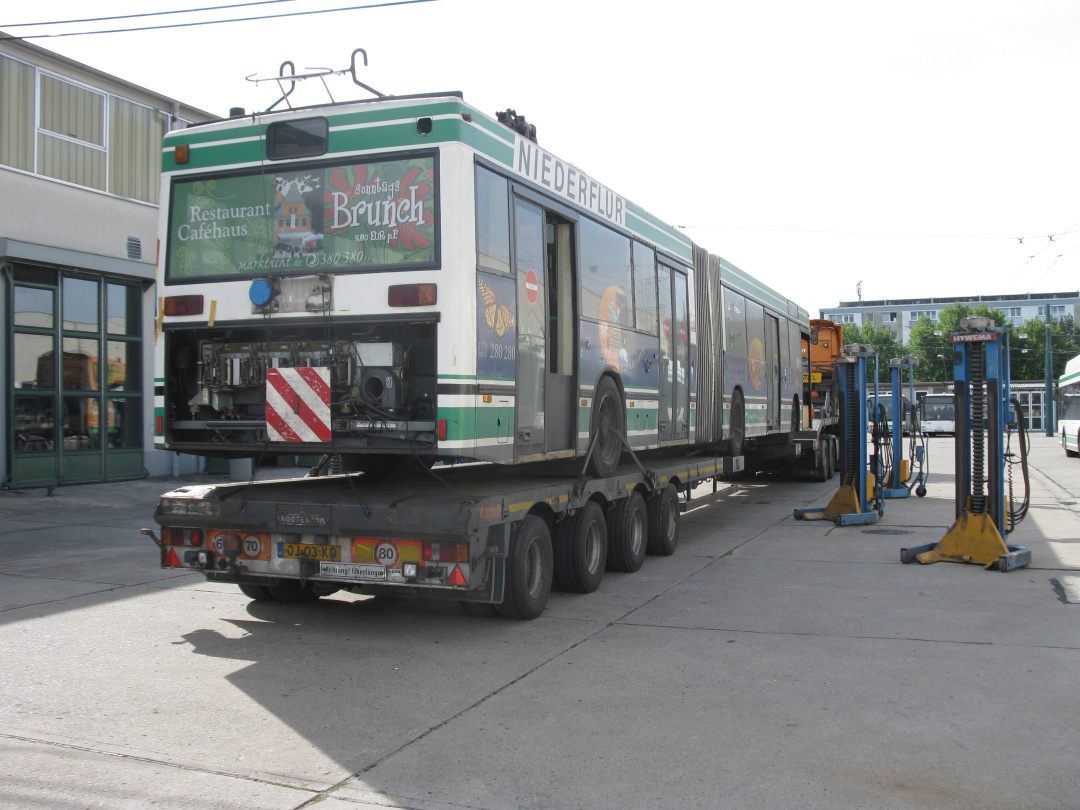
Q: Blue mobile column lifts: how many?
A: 3